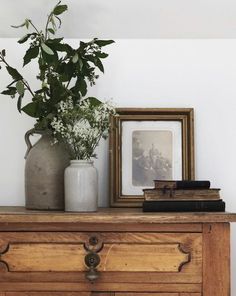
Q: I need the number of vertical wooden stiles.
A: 1